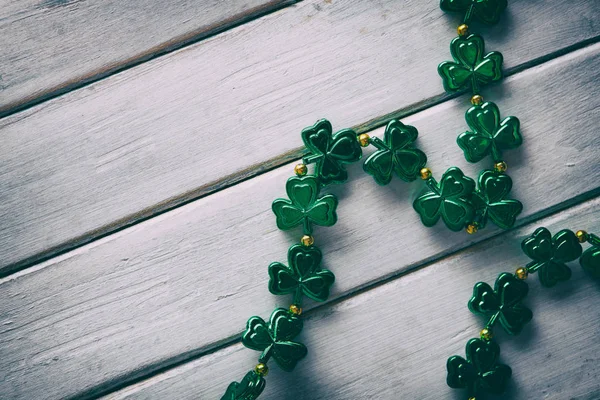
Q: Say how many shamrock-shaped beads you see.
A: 15